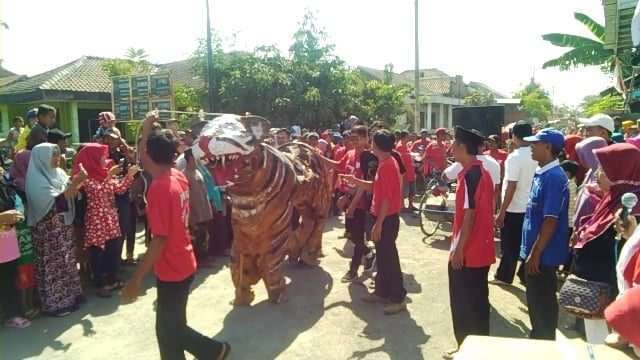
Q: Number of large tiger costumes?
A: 1